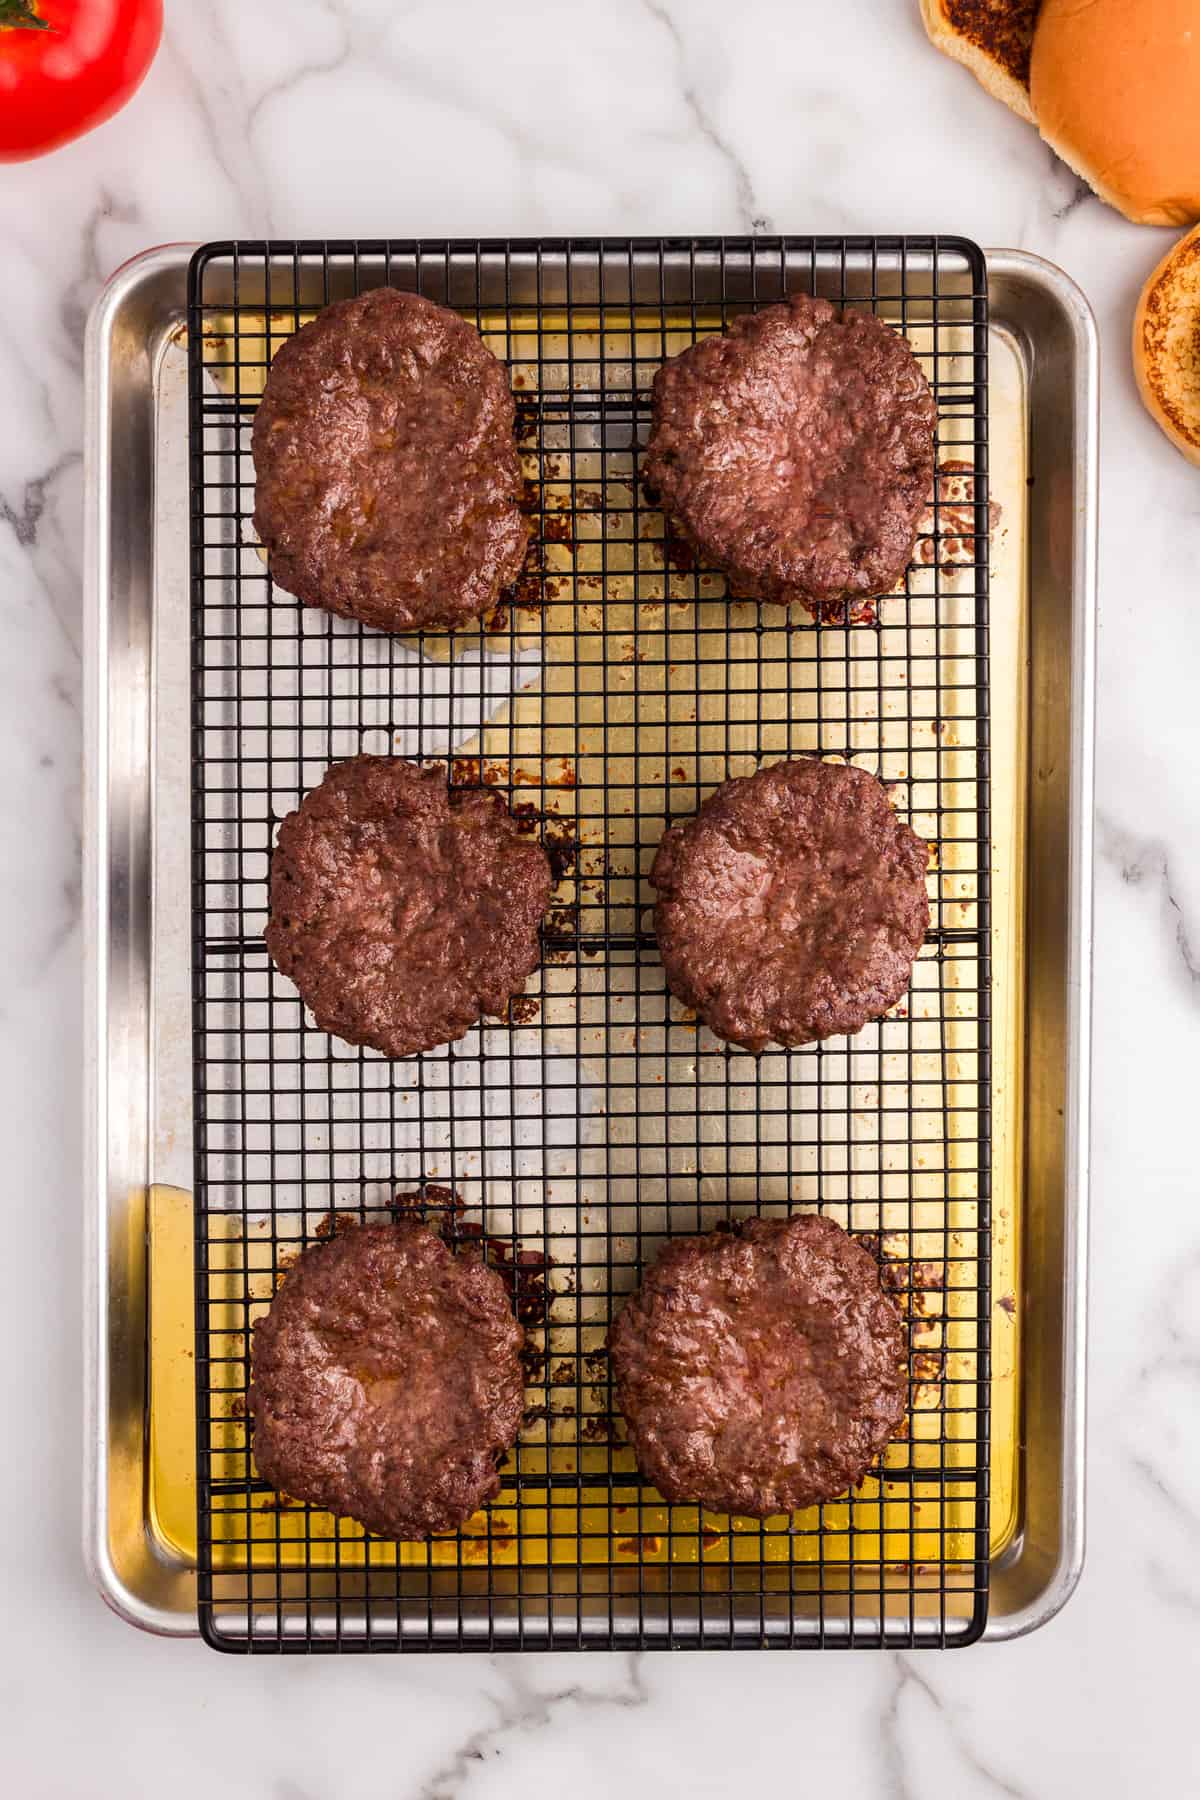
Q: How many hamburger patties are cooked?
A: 6